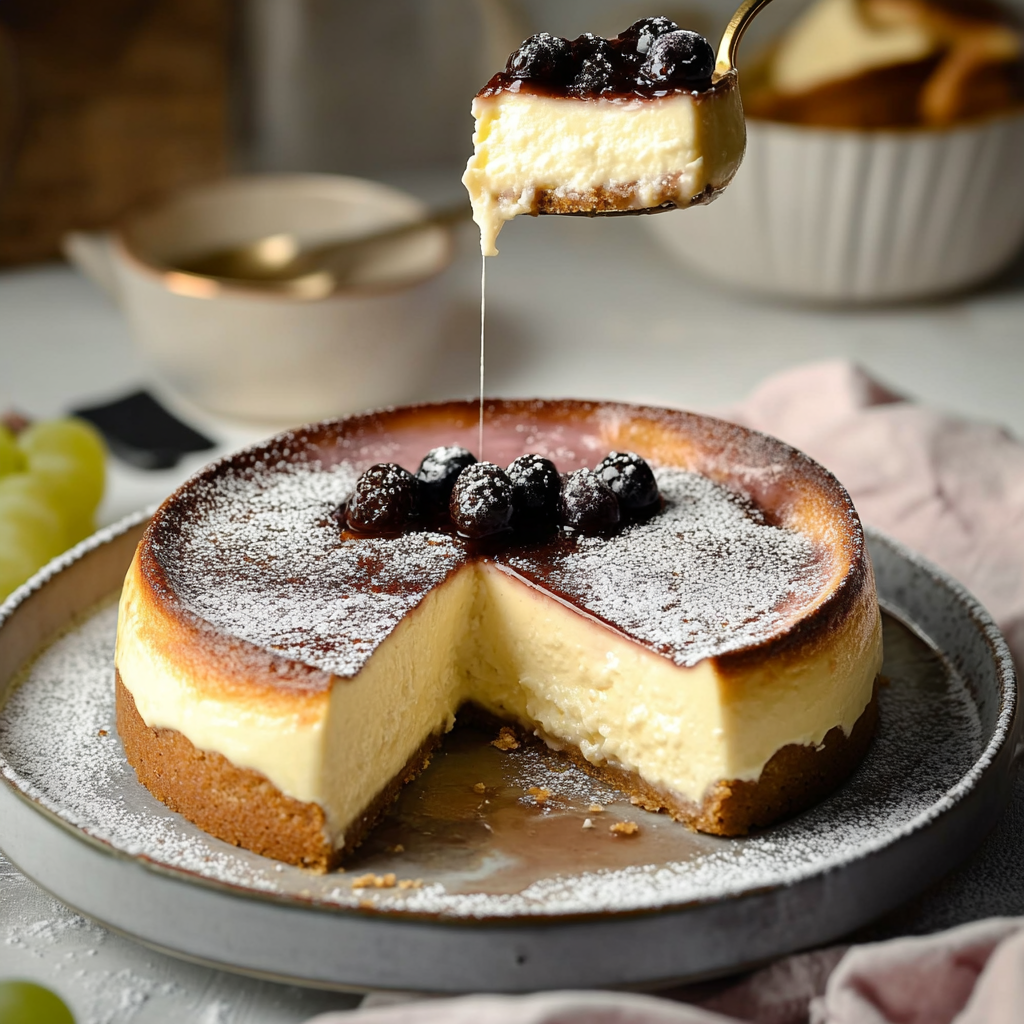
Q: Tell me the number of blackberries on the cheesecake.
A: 6